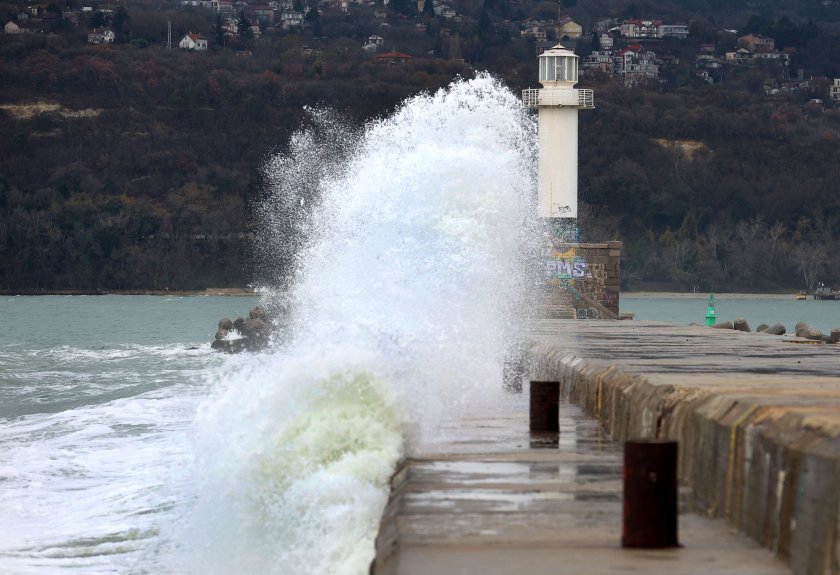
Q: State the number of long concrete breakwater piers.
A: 1